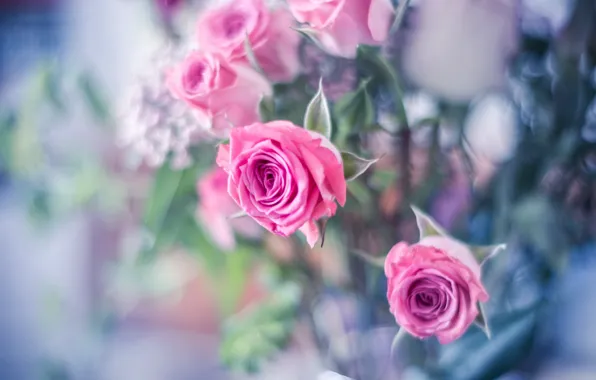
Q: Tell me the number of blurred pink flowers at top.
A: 3